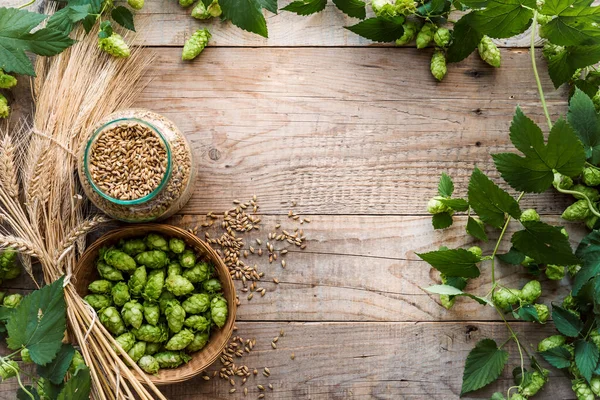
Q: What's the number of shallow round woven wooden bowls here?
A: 1